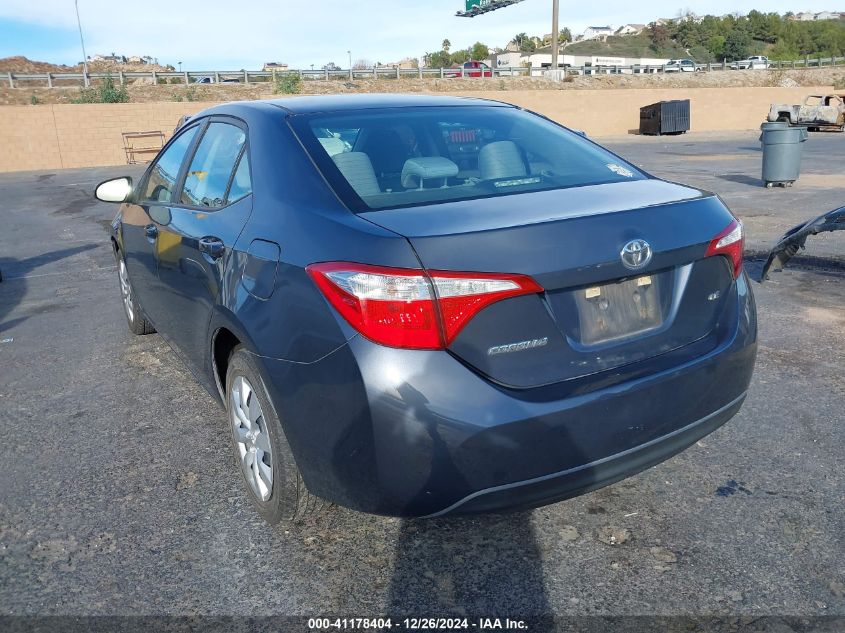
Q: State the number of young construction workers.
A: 0